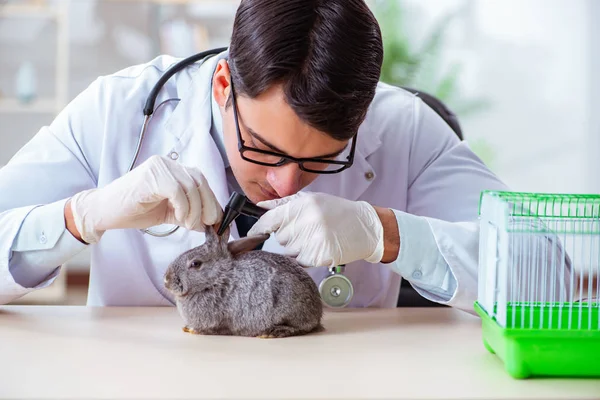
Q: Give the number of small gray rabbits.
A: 1